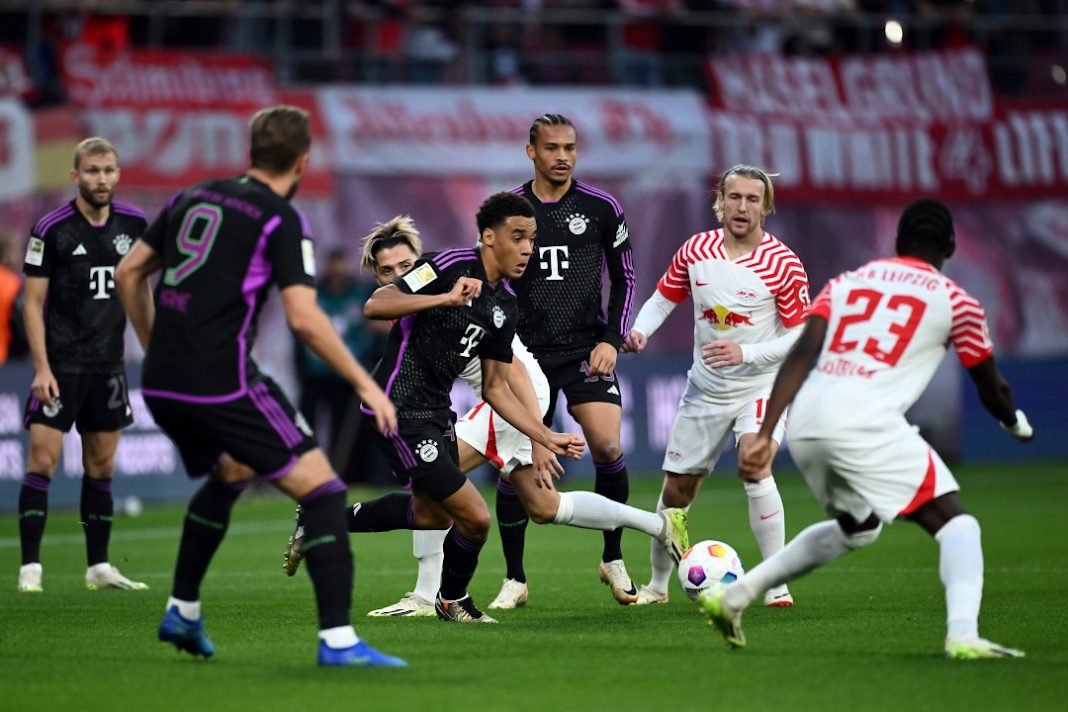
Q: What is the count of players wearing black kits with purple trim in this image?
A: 4